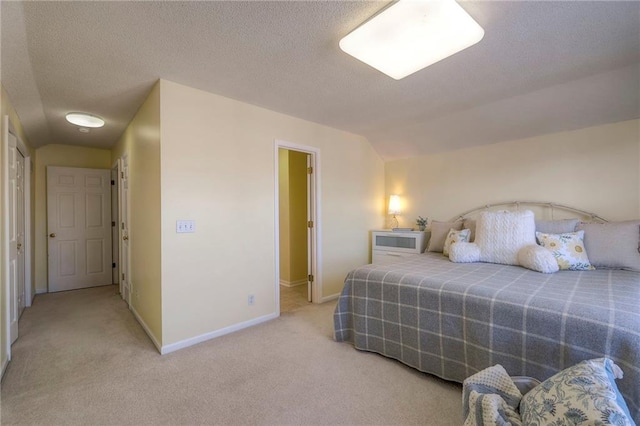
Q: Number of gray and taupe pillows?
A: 4